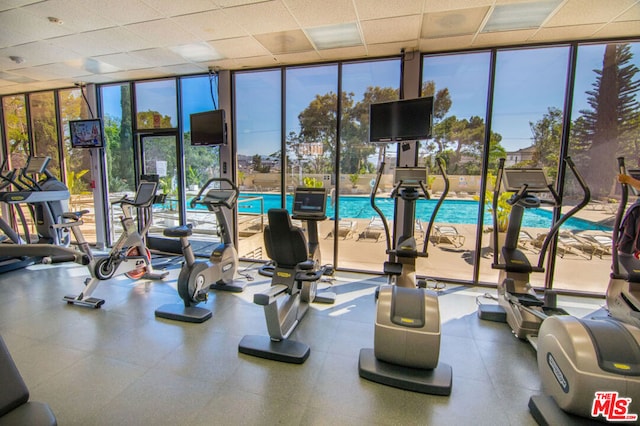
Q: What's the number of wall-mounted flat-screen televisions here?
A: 3